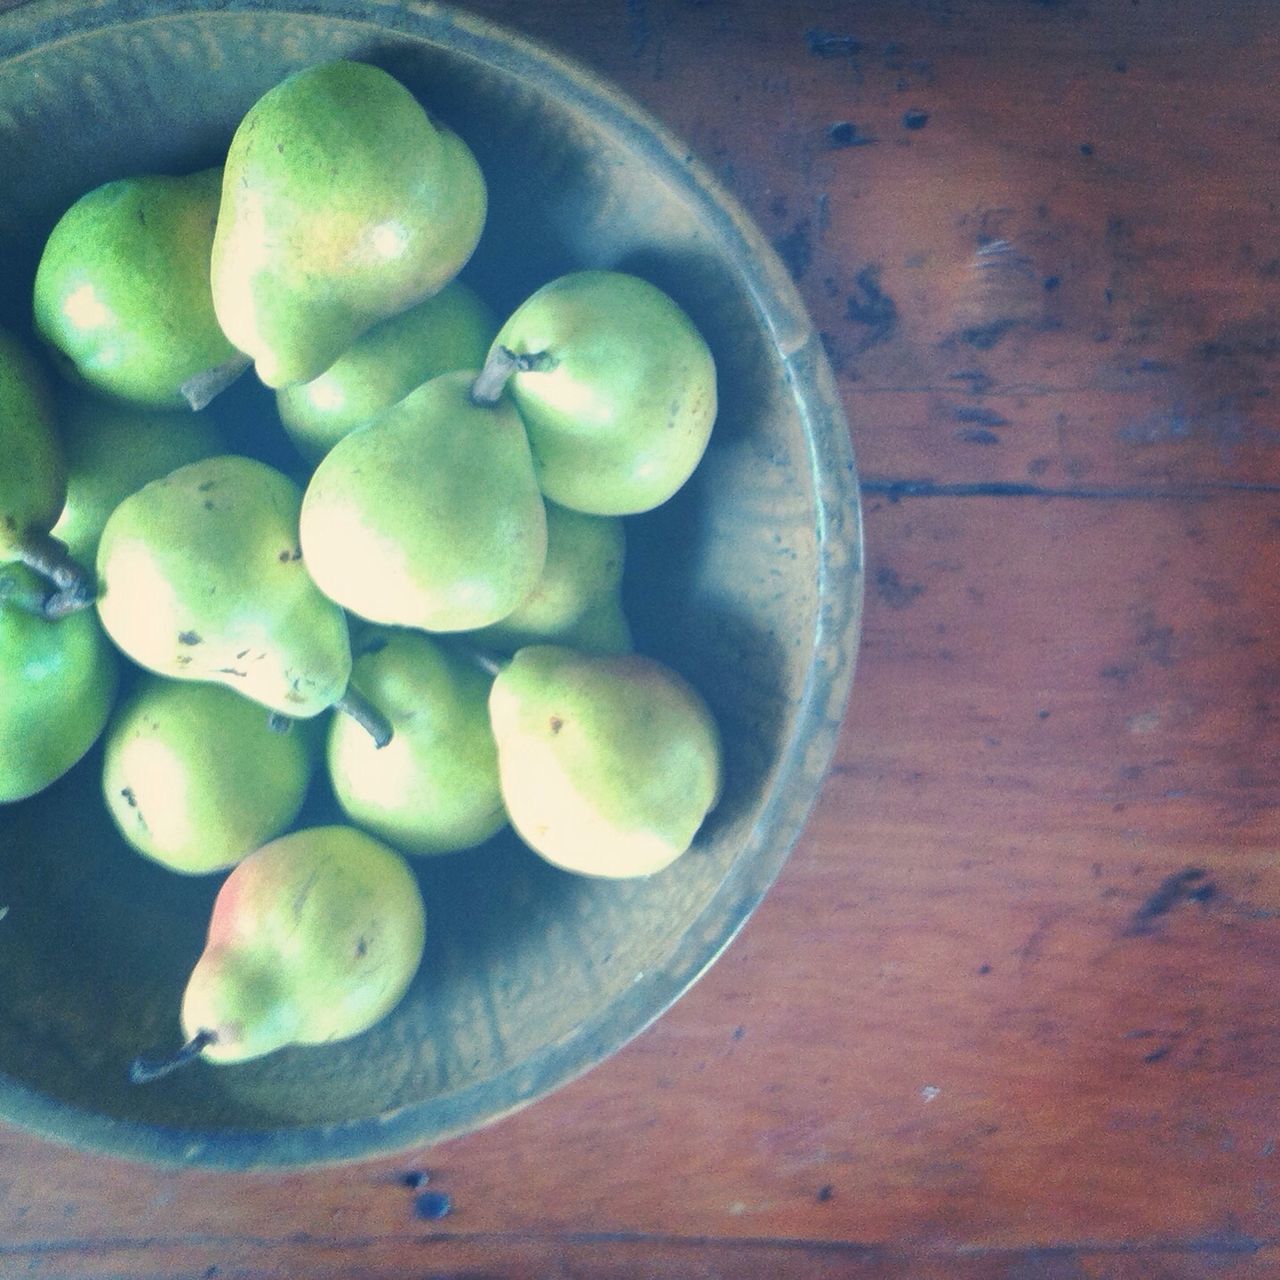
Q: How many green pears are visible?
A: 14